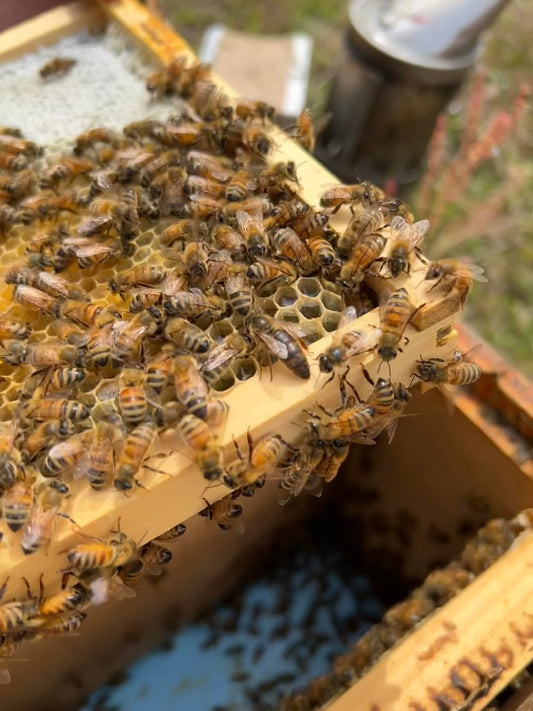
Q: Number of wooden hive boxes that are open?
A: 1